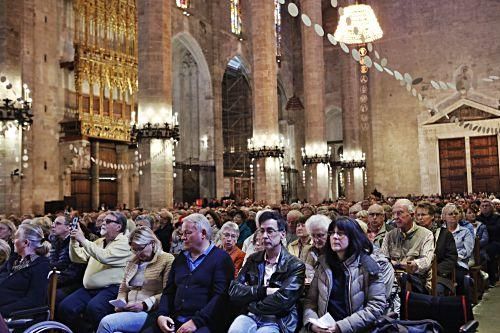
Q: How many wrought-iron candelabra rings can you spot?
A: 5